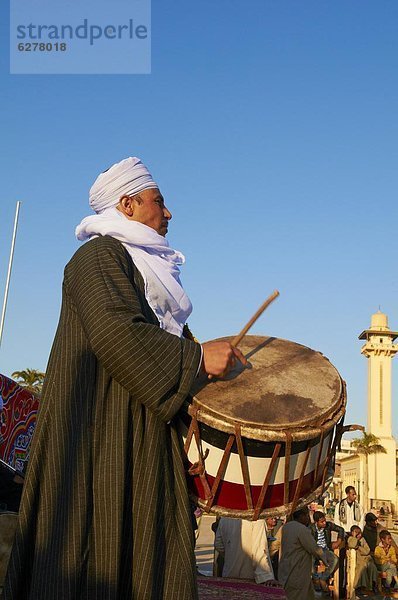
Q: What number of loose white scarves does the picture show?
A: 1